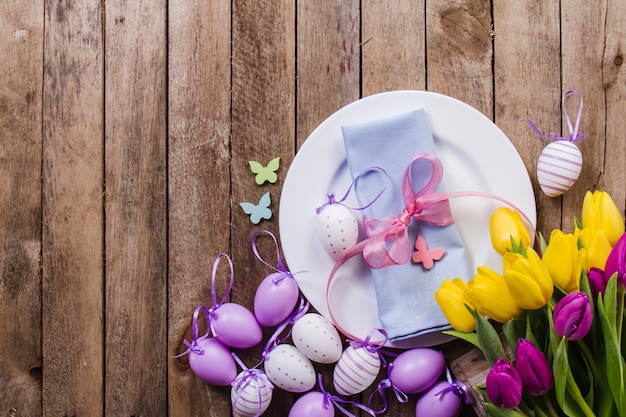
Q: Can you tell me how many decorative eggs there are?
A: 12